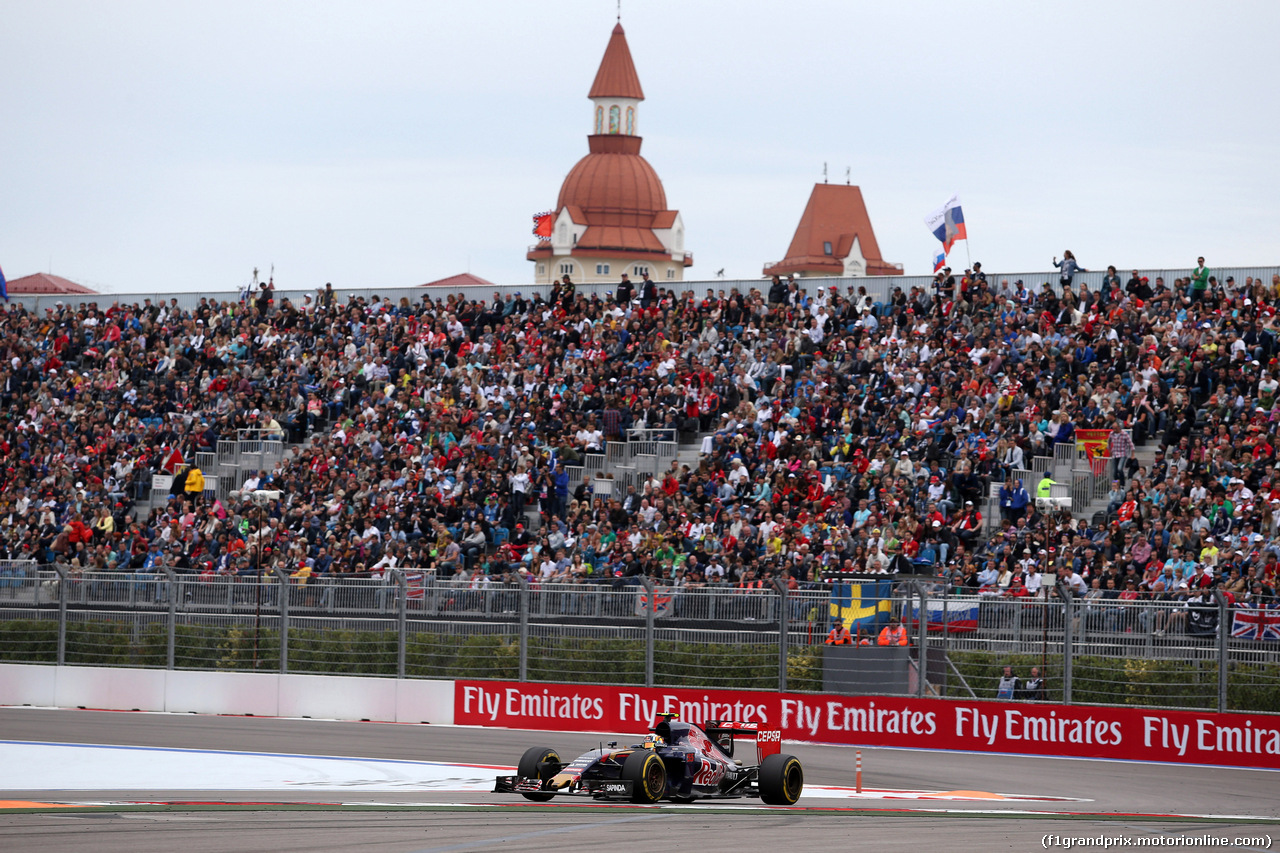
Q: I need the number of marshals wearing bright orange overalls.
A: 2